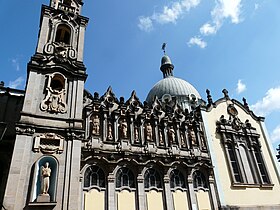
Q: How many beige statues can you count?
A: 11